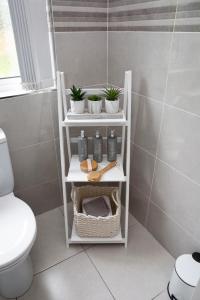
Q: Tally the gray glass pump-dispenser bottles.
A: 3